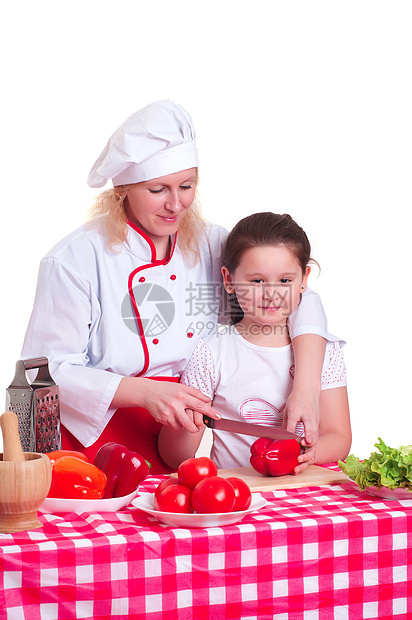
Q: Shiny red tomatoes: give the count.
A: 5